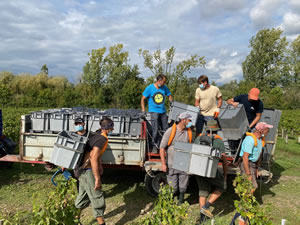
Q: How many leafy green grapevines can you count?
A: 3